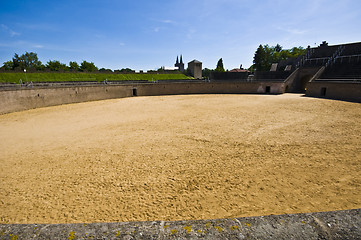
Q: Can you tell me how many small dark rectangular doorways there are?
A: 3